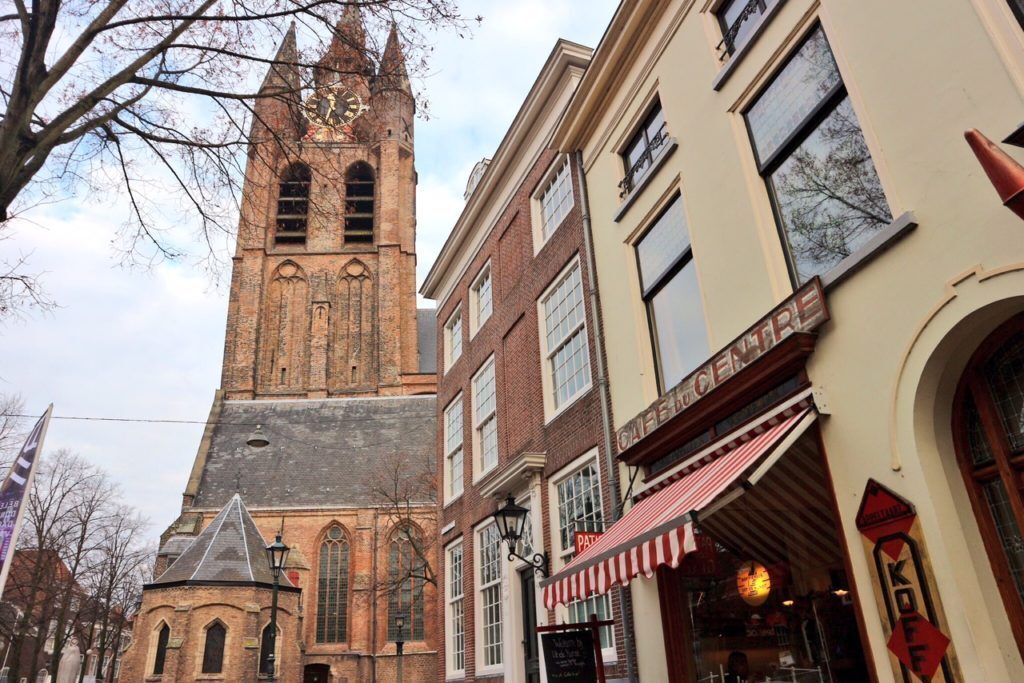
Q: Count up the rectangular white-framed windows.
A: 9